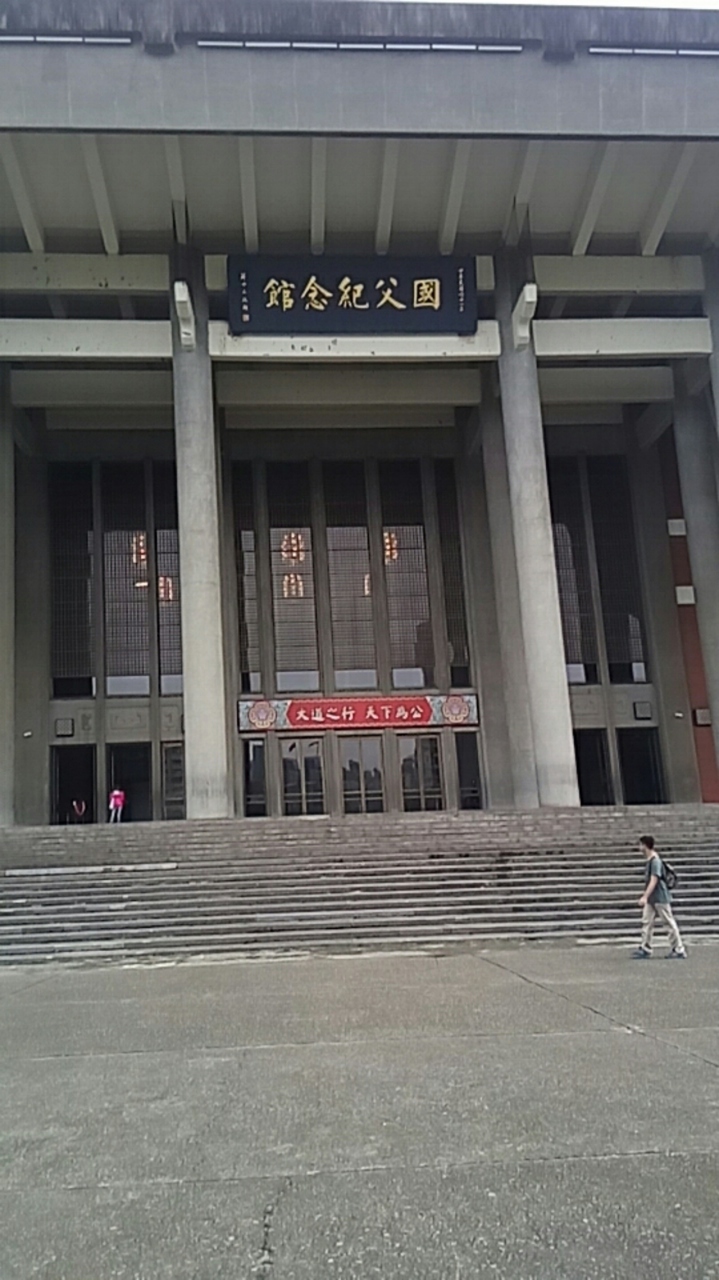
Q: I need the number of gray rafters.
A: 10